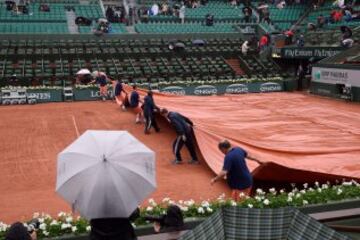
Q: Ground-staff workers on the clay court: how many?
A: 6